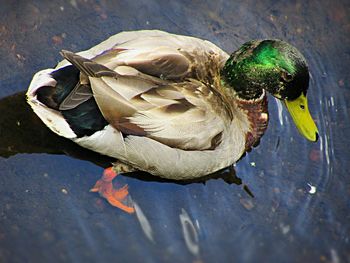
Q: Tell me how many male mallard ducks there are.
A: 1